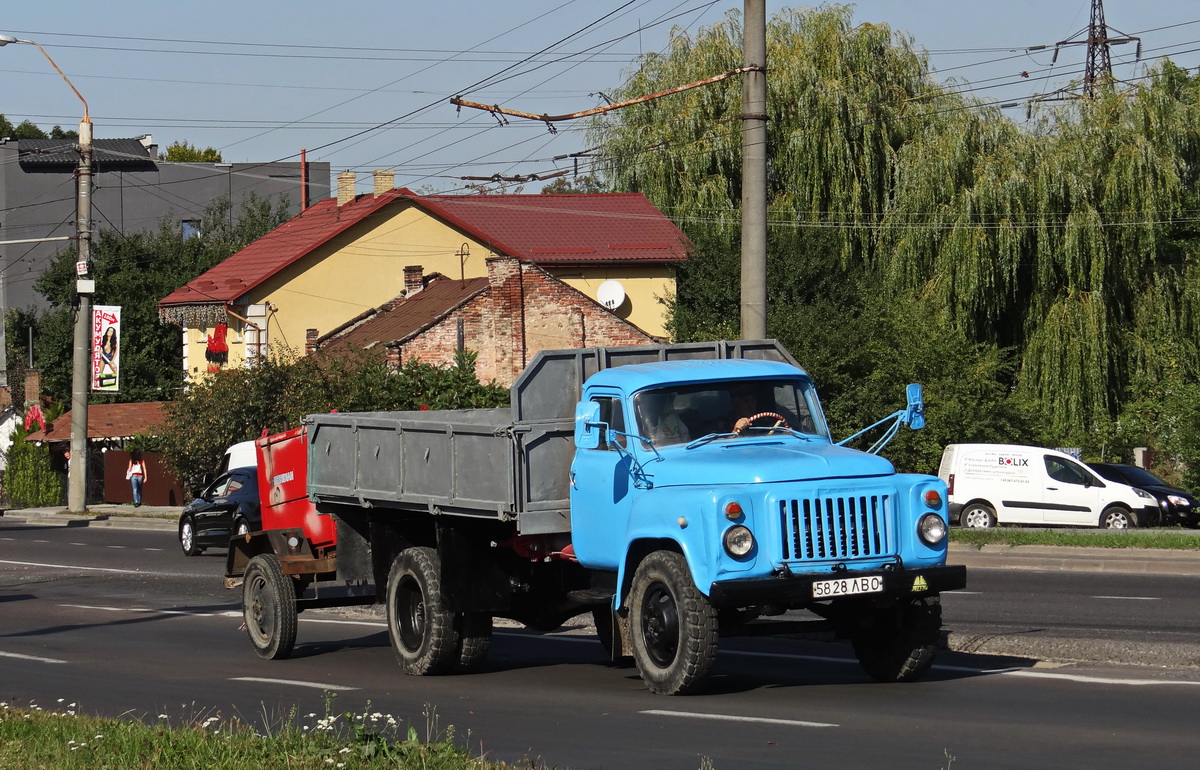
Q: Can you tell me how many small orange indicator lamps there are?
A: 2